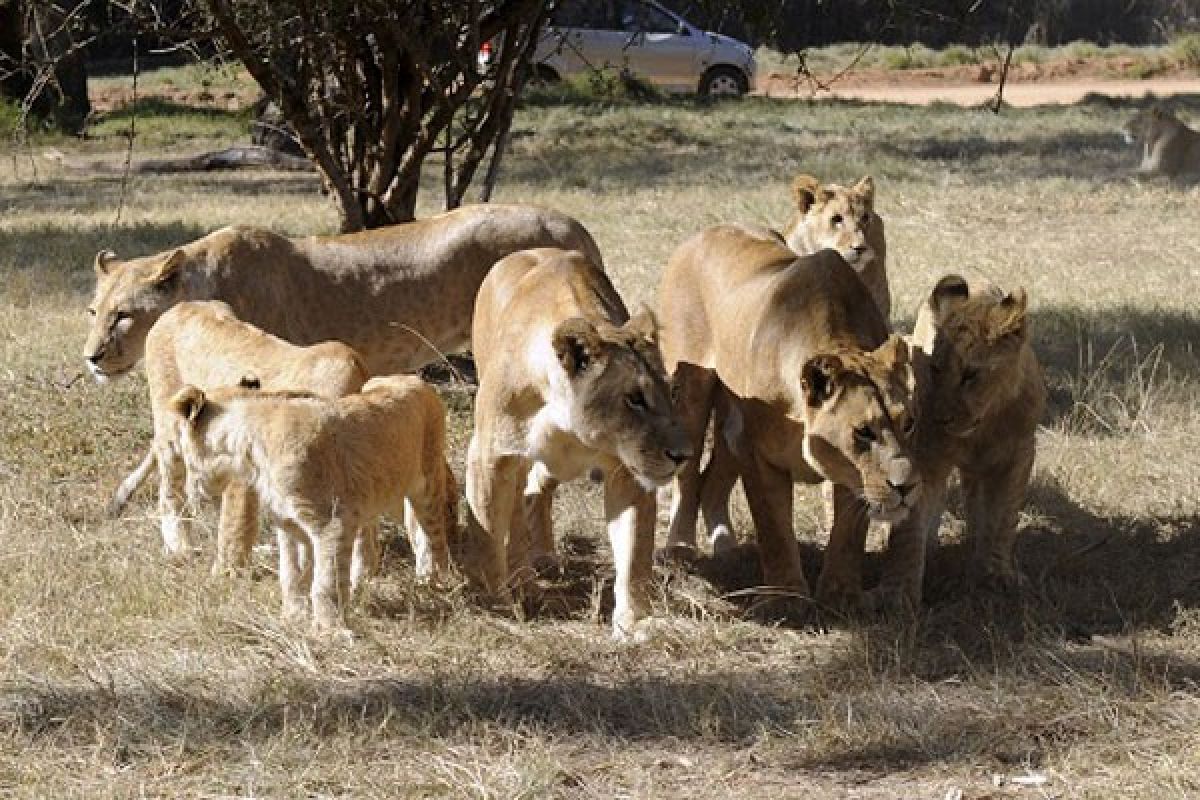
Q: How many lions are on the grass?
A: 8